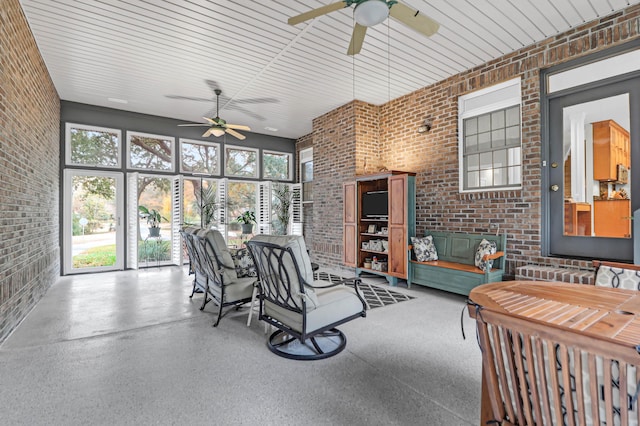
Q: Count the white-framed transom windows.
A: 5